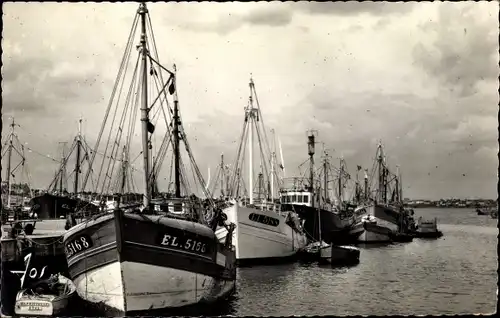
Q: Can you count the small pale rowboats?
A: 1